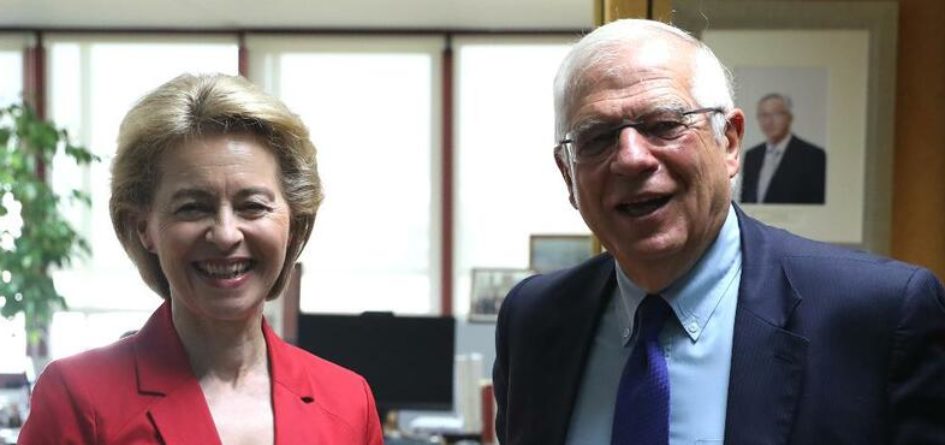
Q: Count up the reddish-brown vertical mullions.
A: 3